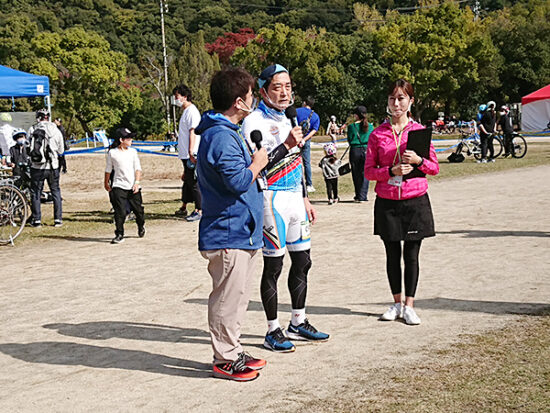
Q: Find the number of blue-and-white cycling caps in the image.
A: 1